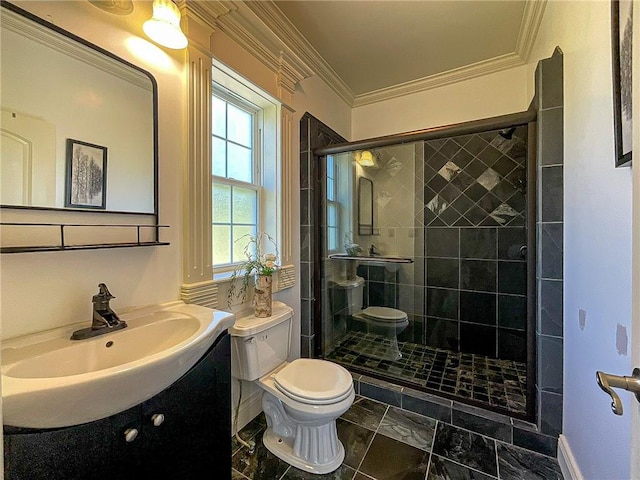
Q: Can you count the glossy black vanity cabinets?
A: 1